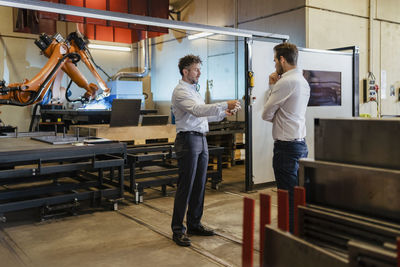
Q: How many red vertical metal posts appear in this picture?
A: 4